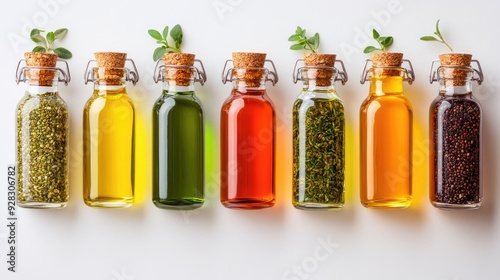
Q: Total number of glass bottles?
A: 7